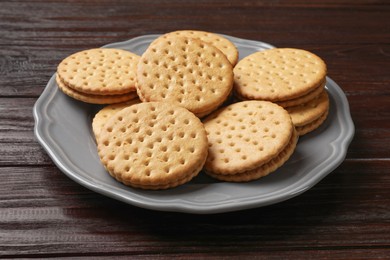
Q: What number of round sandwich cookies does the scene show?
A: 8